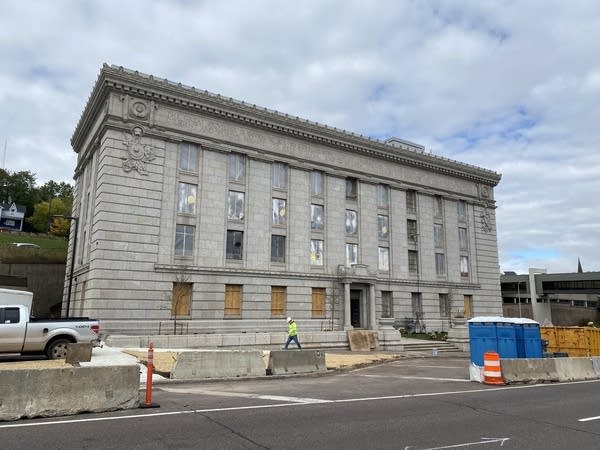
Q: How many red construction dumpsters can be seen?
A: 0